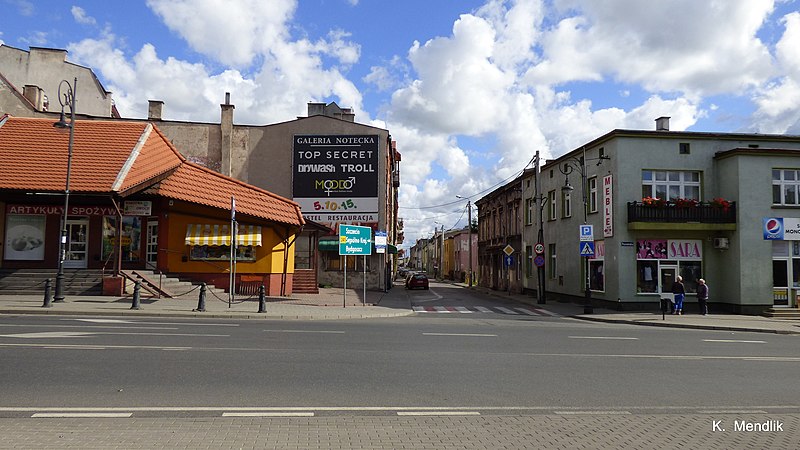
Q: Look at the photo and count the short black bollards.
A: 4